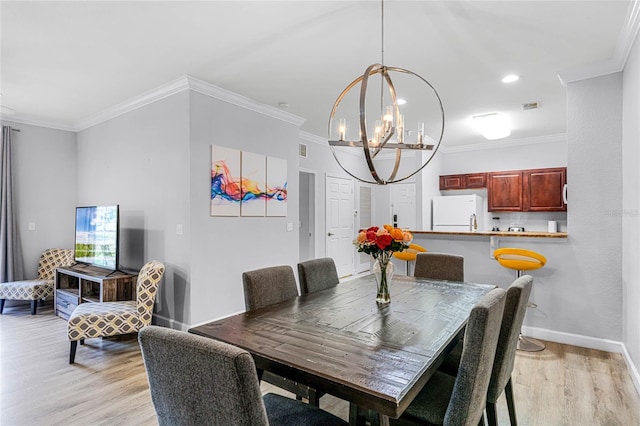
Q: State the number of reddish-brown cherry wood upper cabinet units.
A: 4